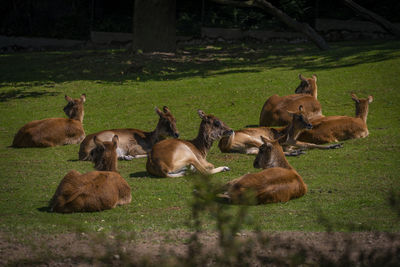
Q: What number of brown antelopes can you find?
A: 8